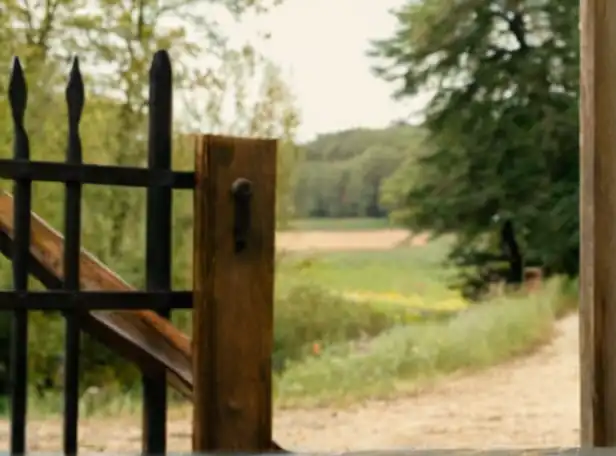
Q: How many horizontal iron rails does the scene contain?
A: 2